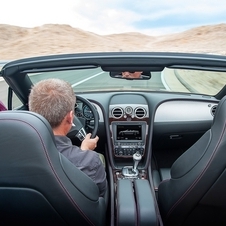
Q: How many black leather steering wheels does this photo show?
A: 1